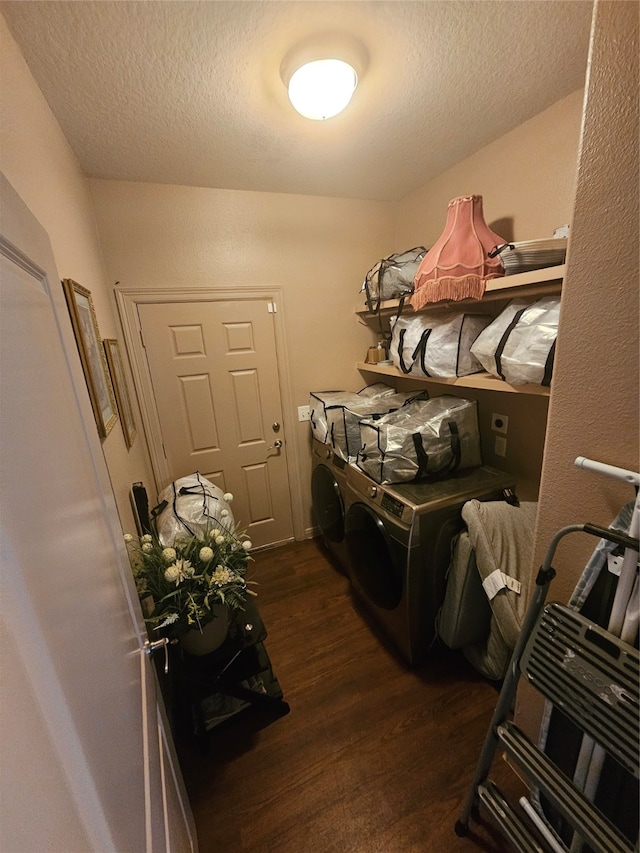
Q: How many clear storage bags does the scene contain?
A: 7